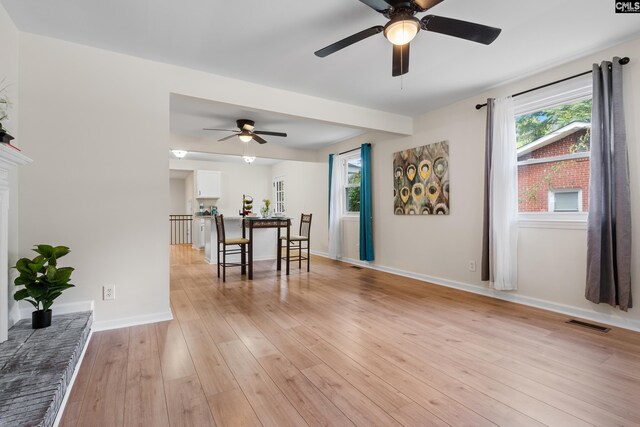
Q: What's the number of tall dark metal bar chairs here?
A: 2